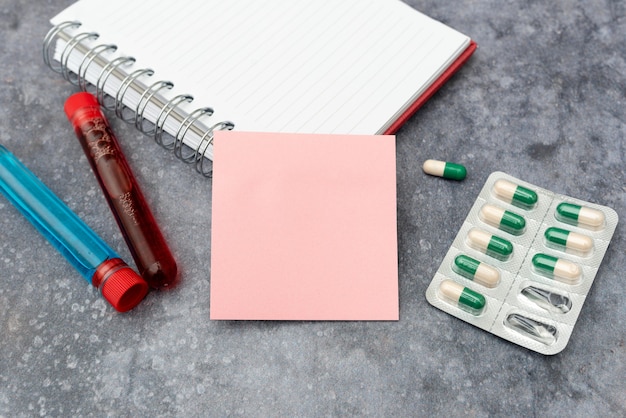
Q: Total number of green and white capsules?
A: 9